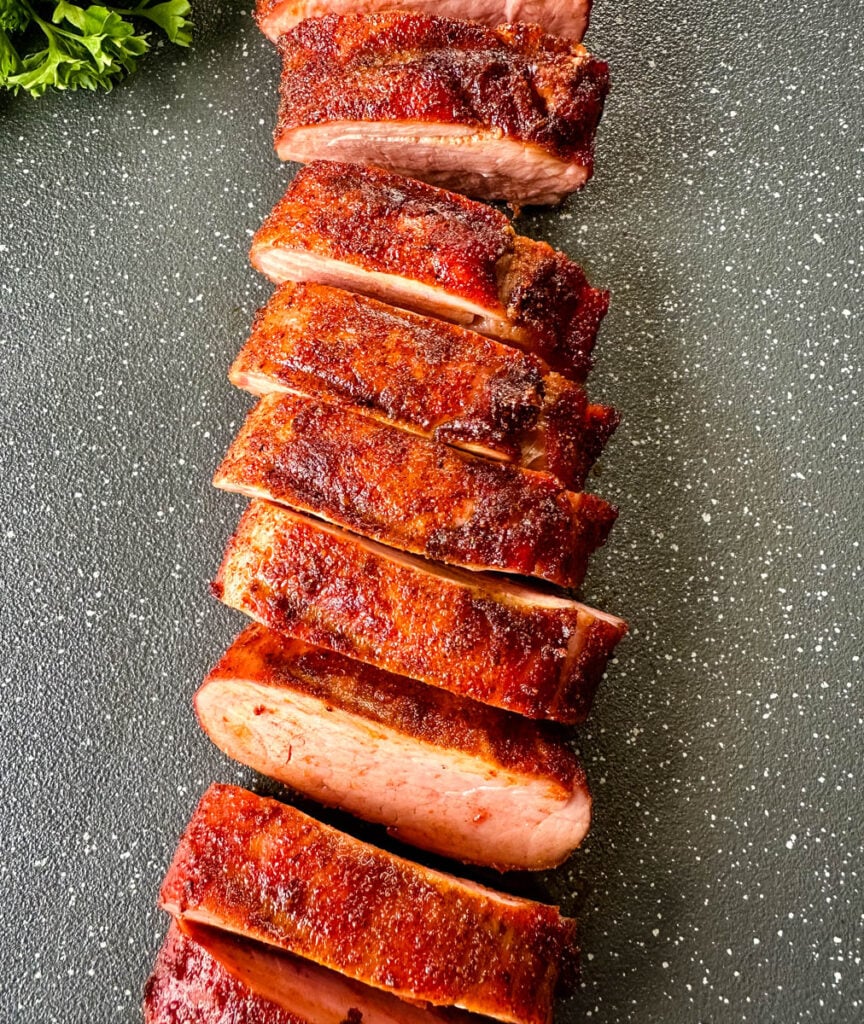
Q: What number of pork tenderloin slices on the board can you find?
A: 9